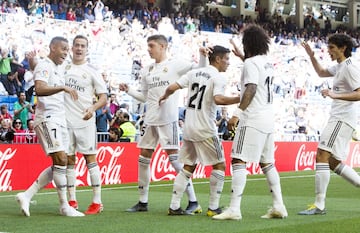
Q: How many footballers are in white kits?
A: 6